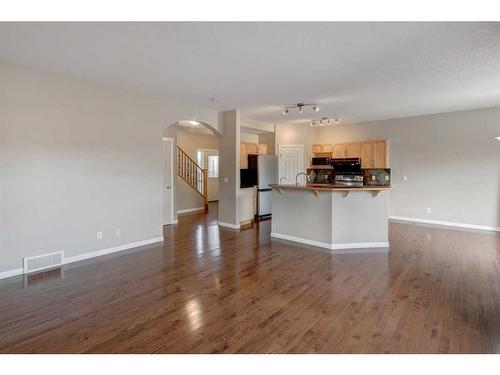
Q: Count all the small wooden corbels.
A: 4